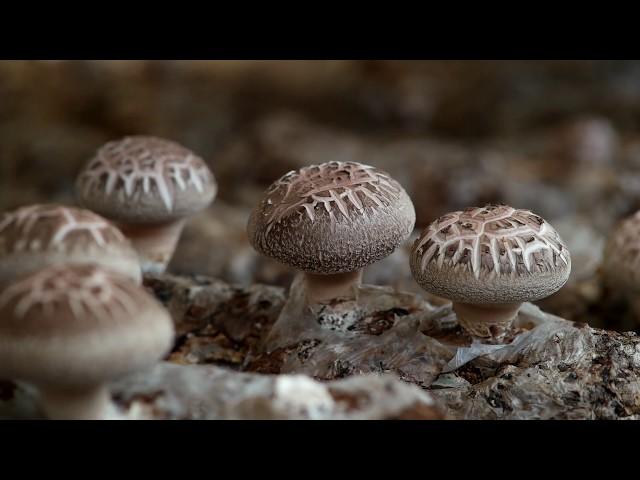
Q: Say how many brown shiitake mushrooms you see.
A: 6